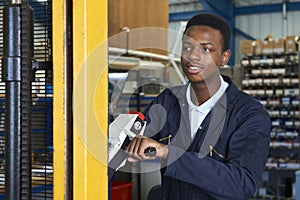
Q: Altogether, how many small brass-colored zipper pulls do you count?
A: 2